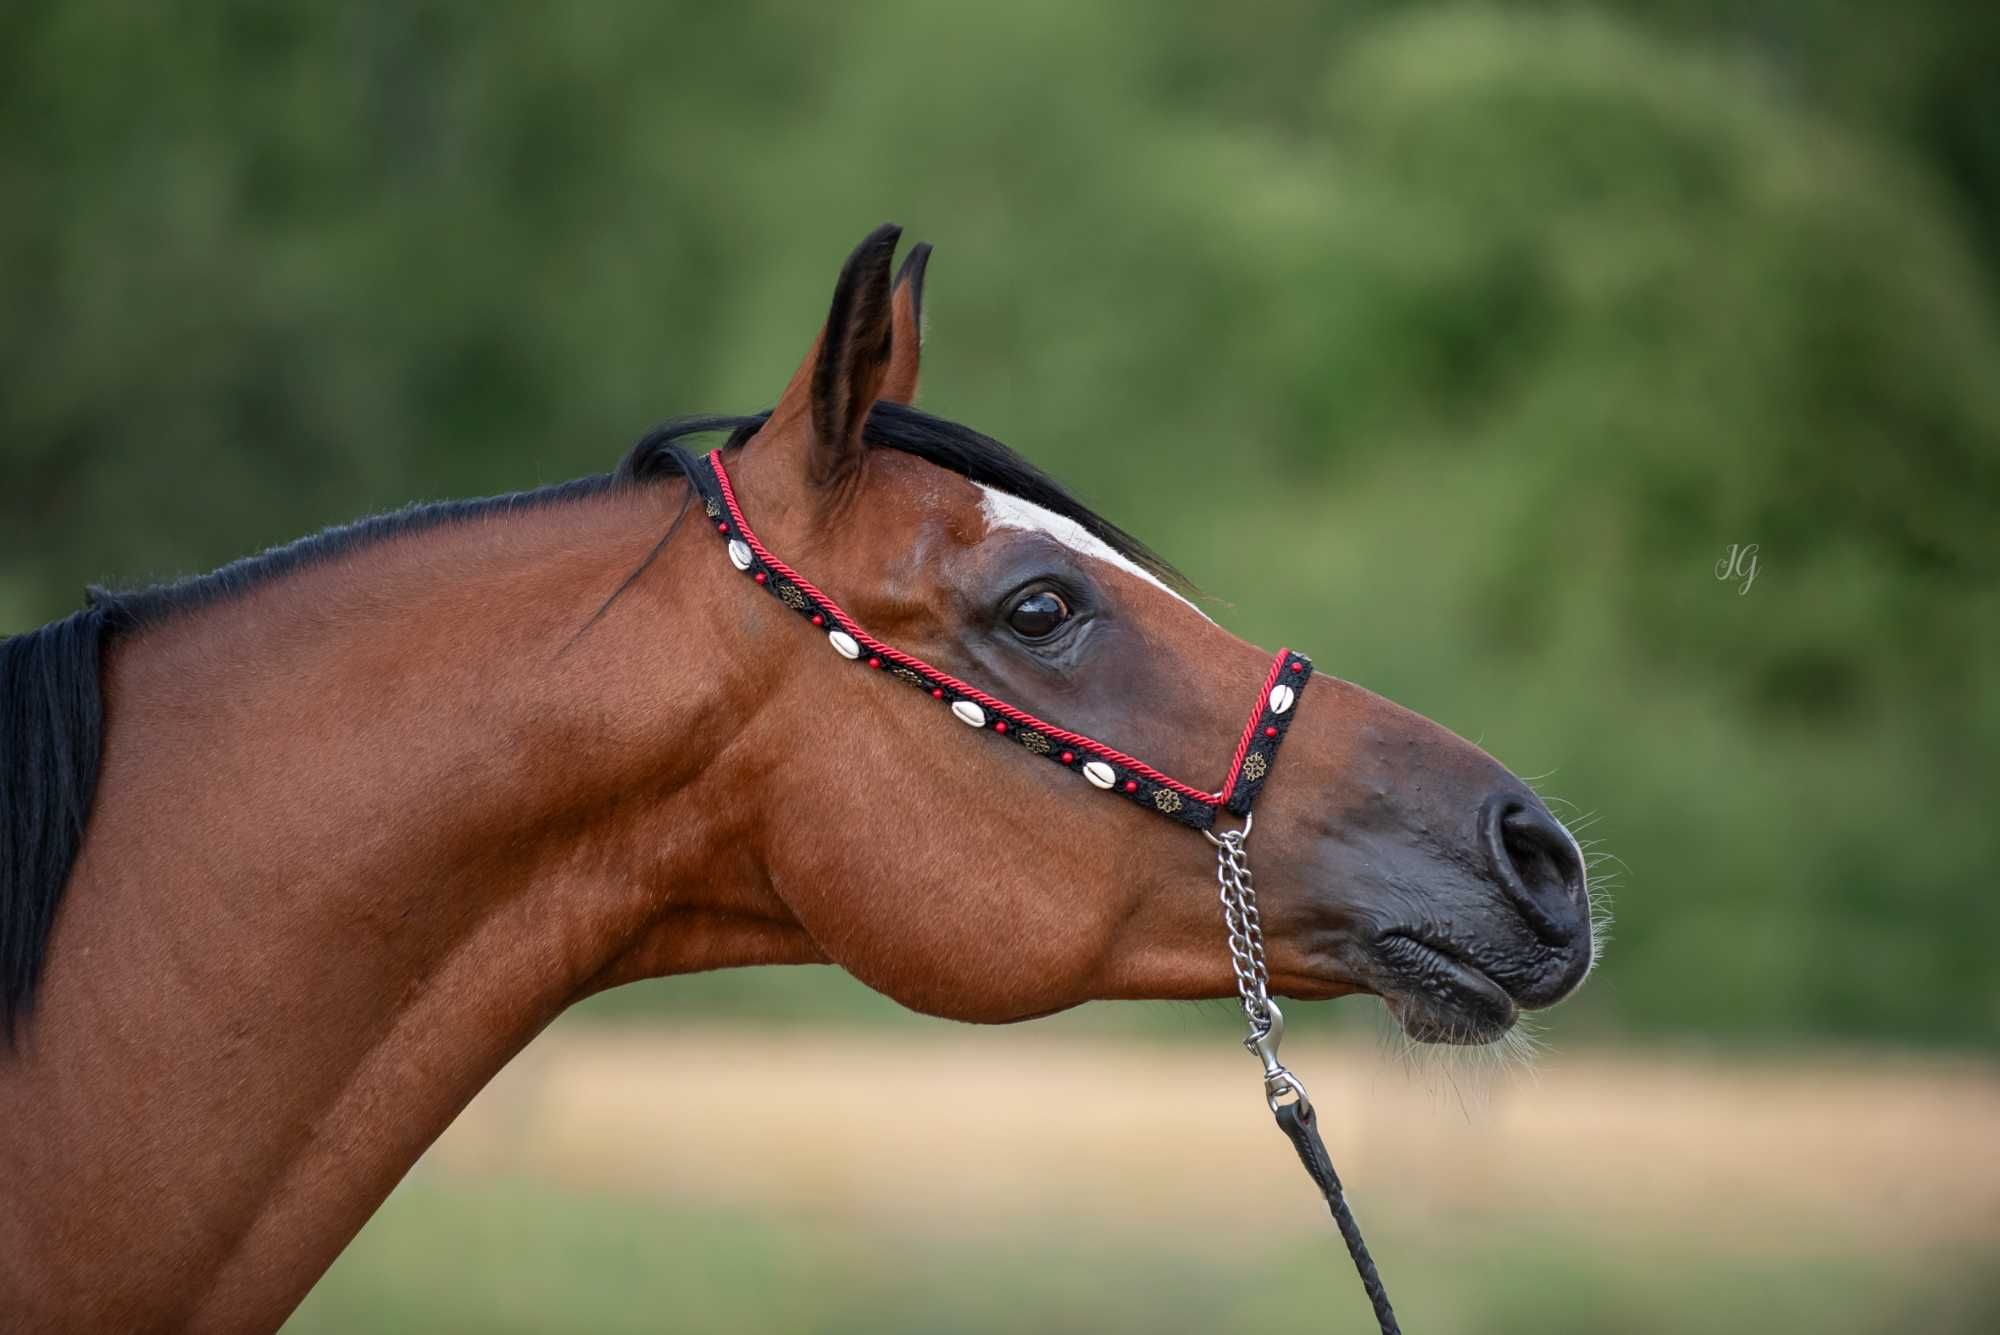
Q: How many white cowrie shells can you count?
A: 5